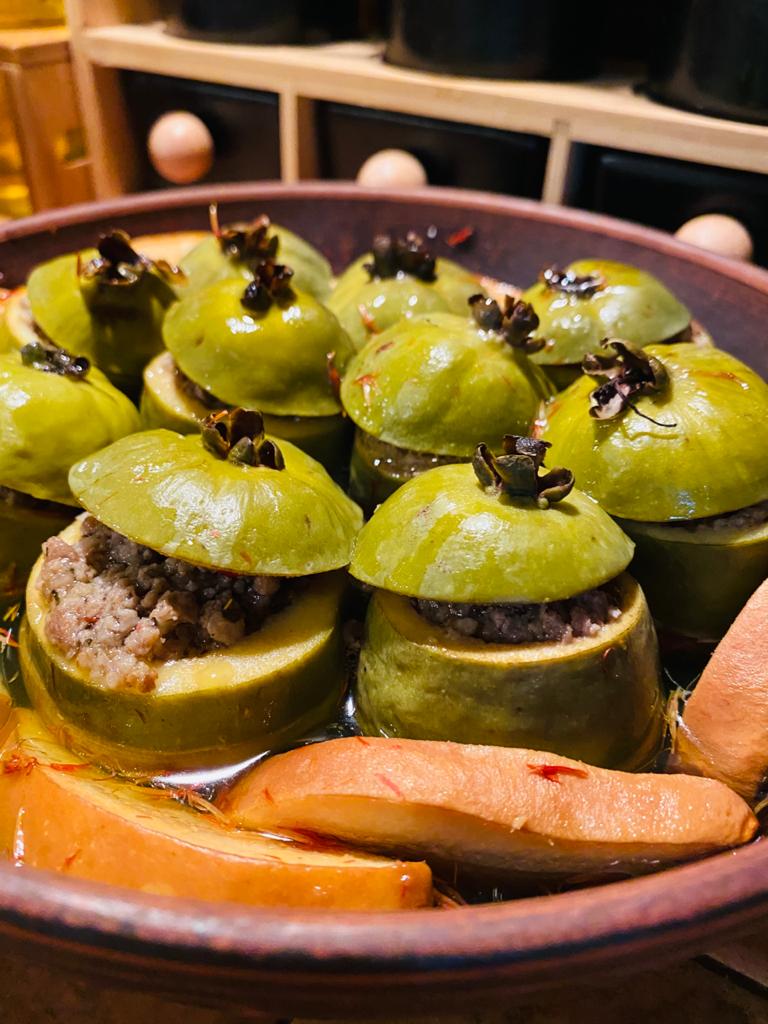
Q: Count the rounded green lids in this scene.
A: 10